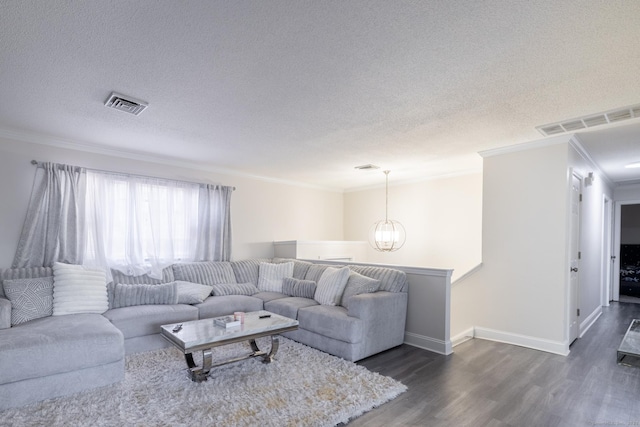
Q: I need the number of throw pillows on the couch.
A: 9